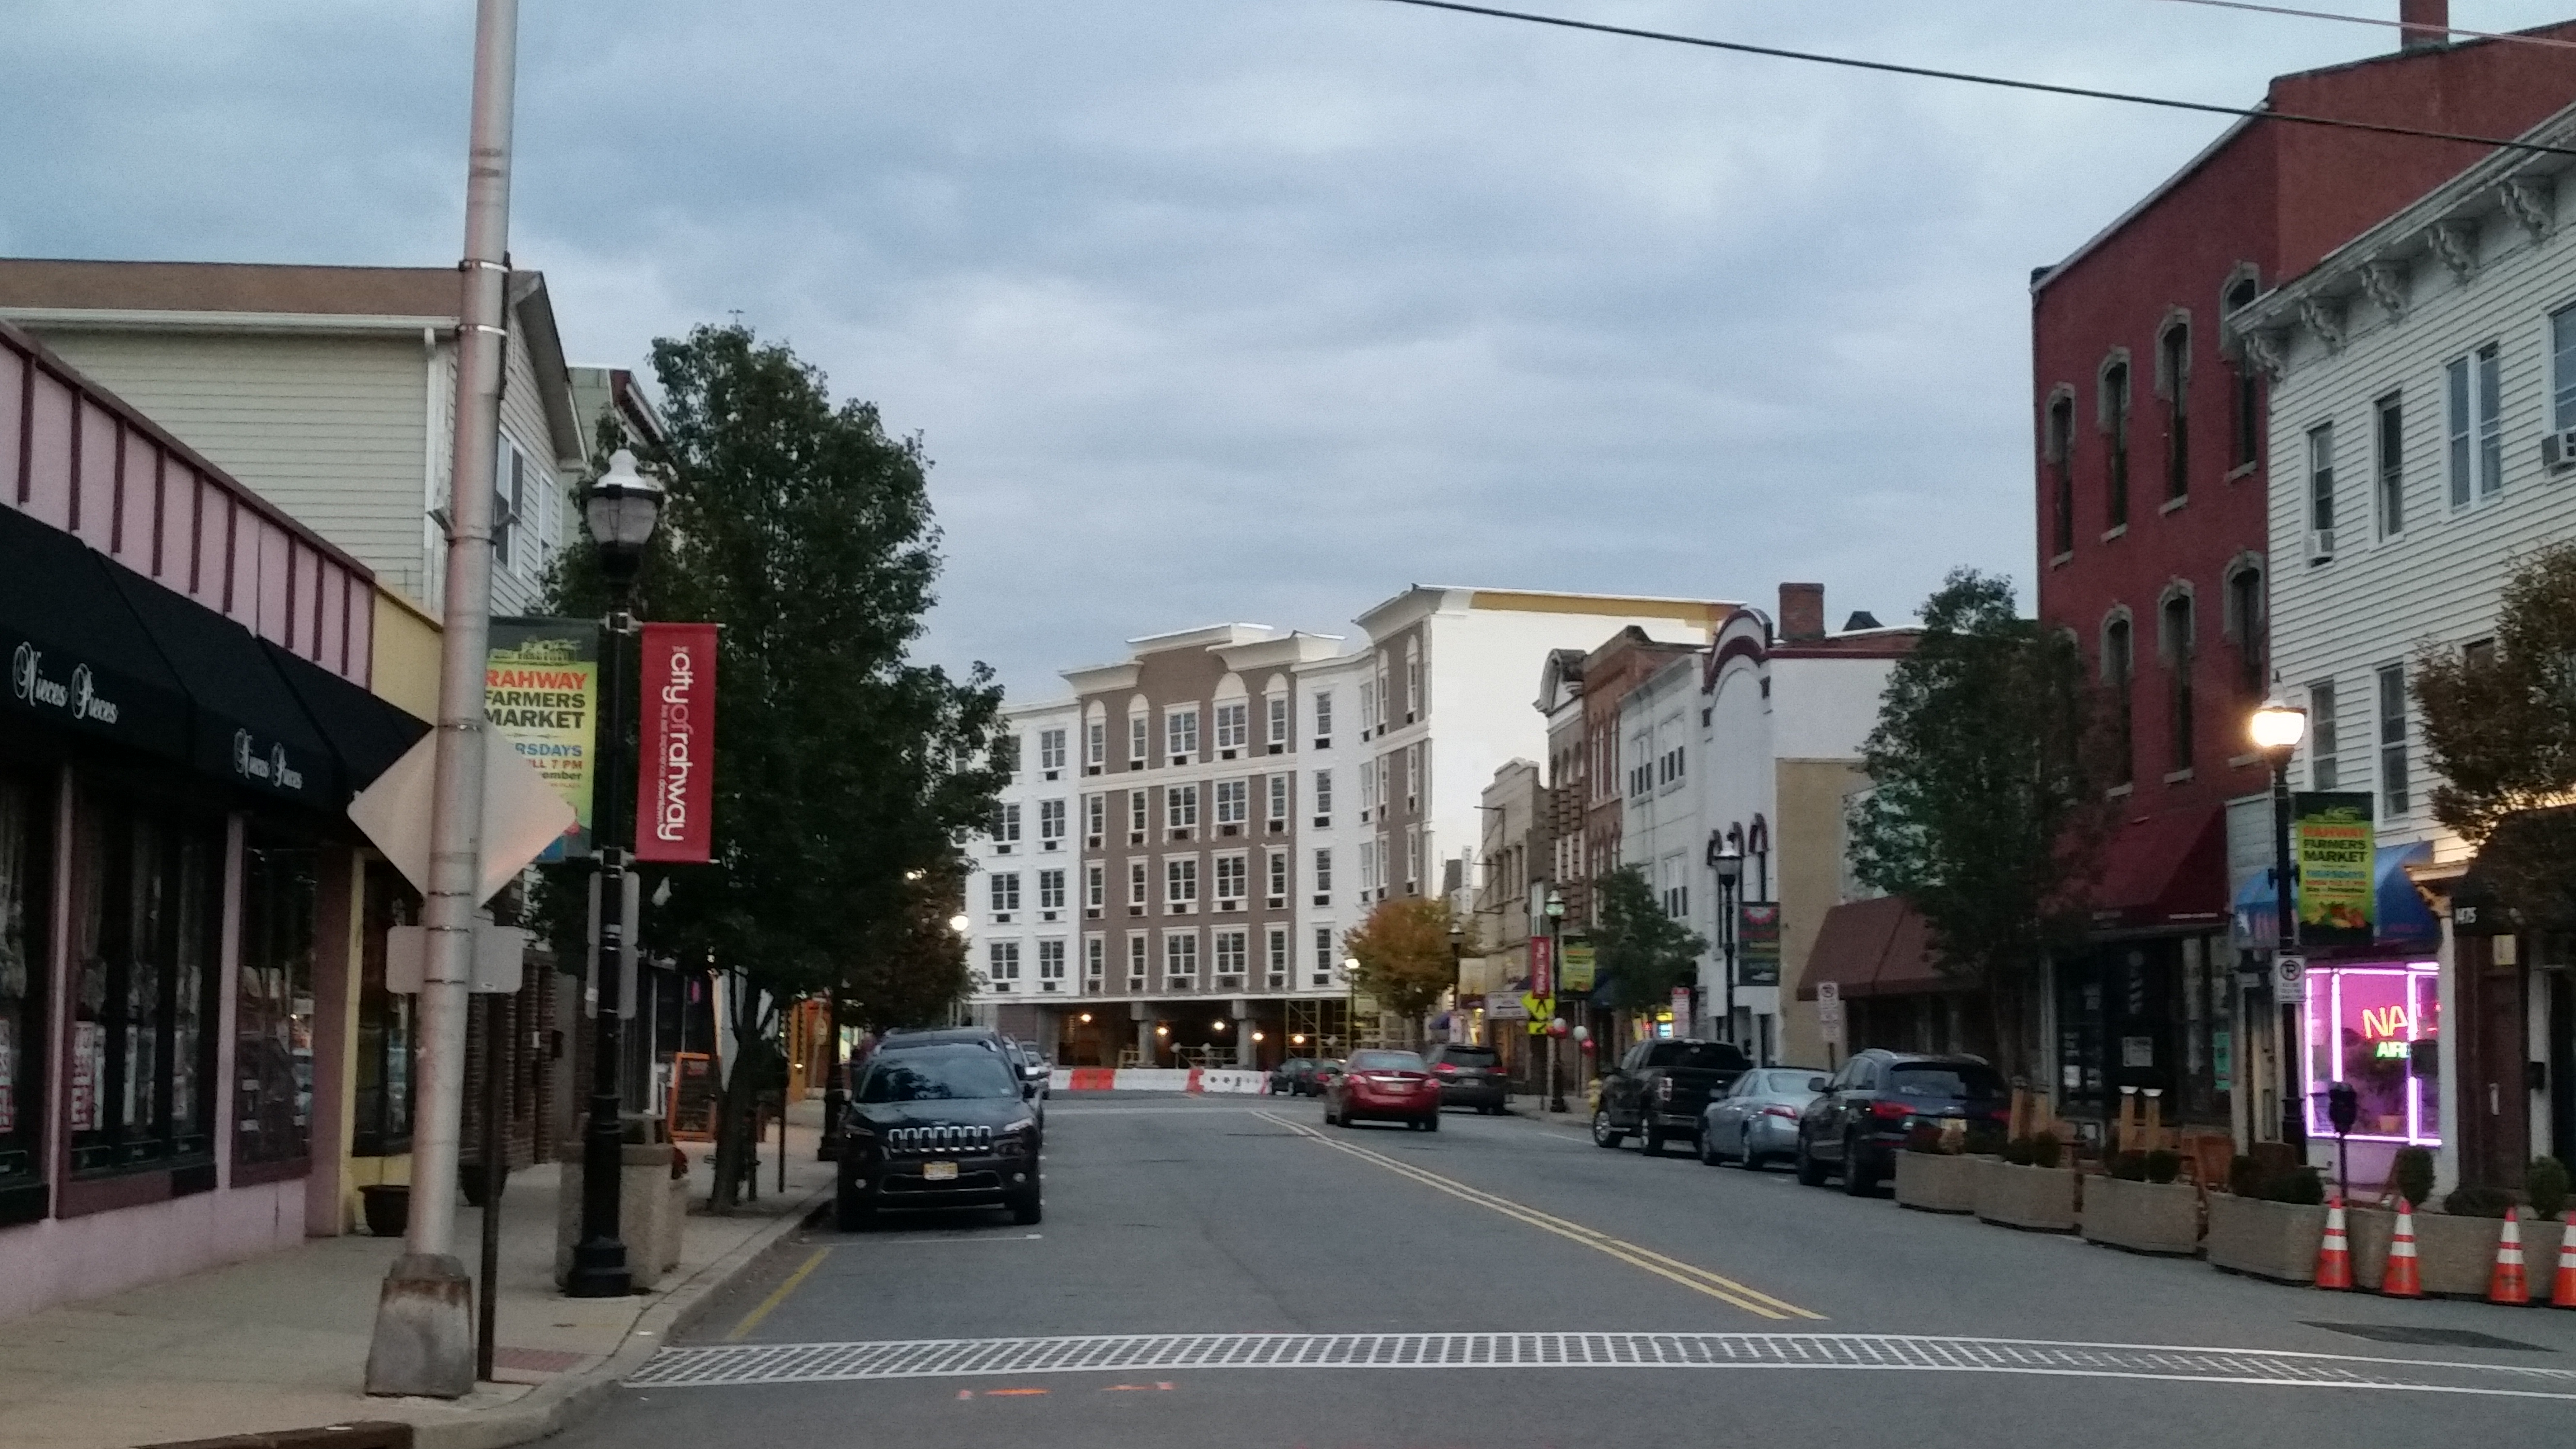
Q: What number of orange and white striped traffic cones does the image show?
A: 4